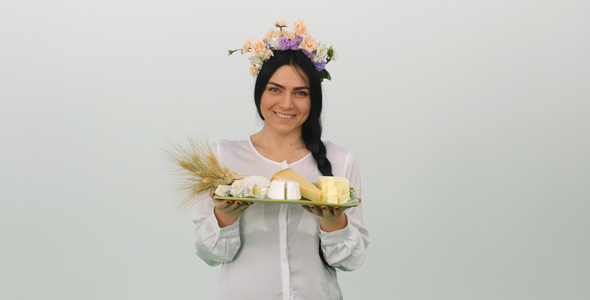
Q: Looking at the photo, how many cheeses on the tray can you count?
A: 5